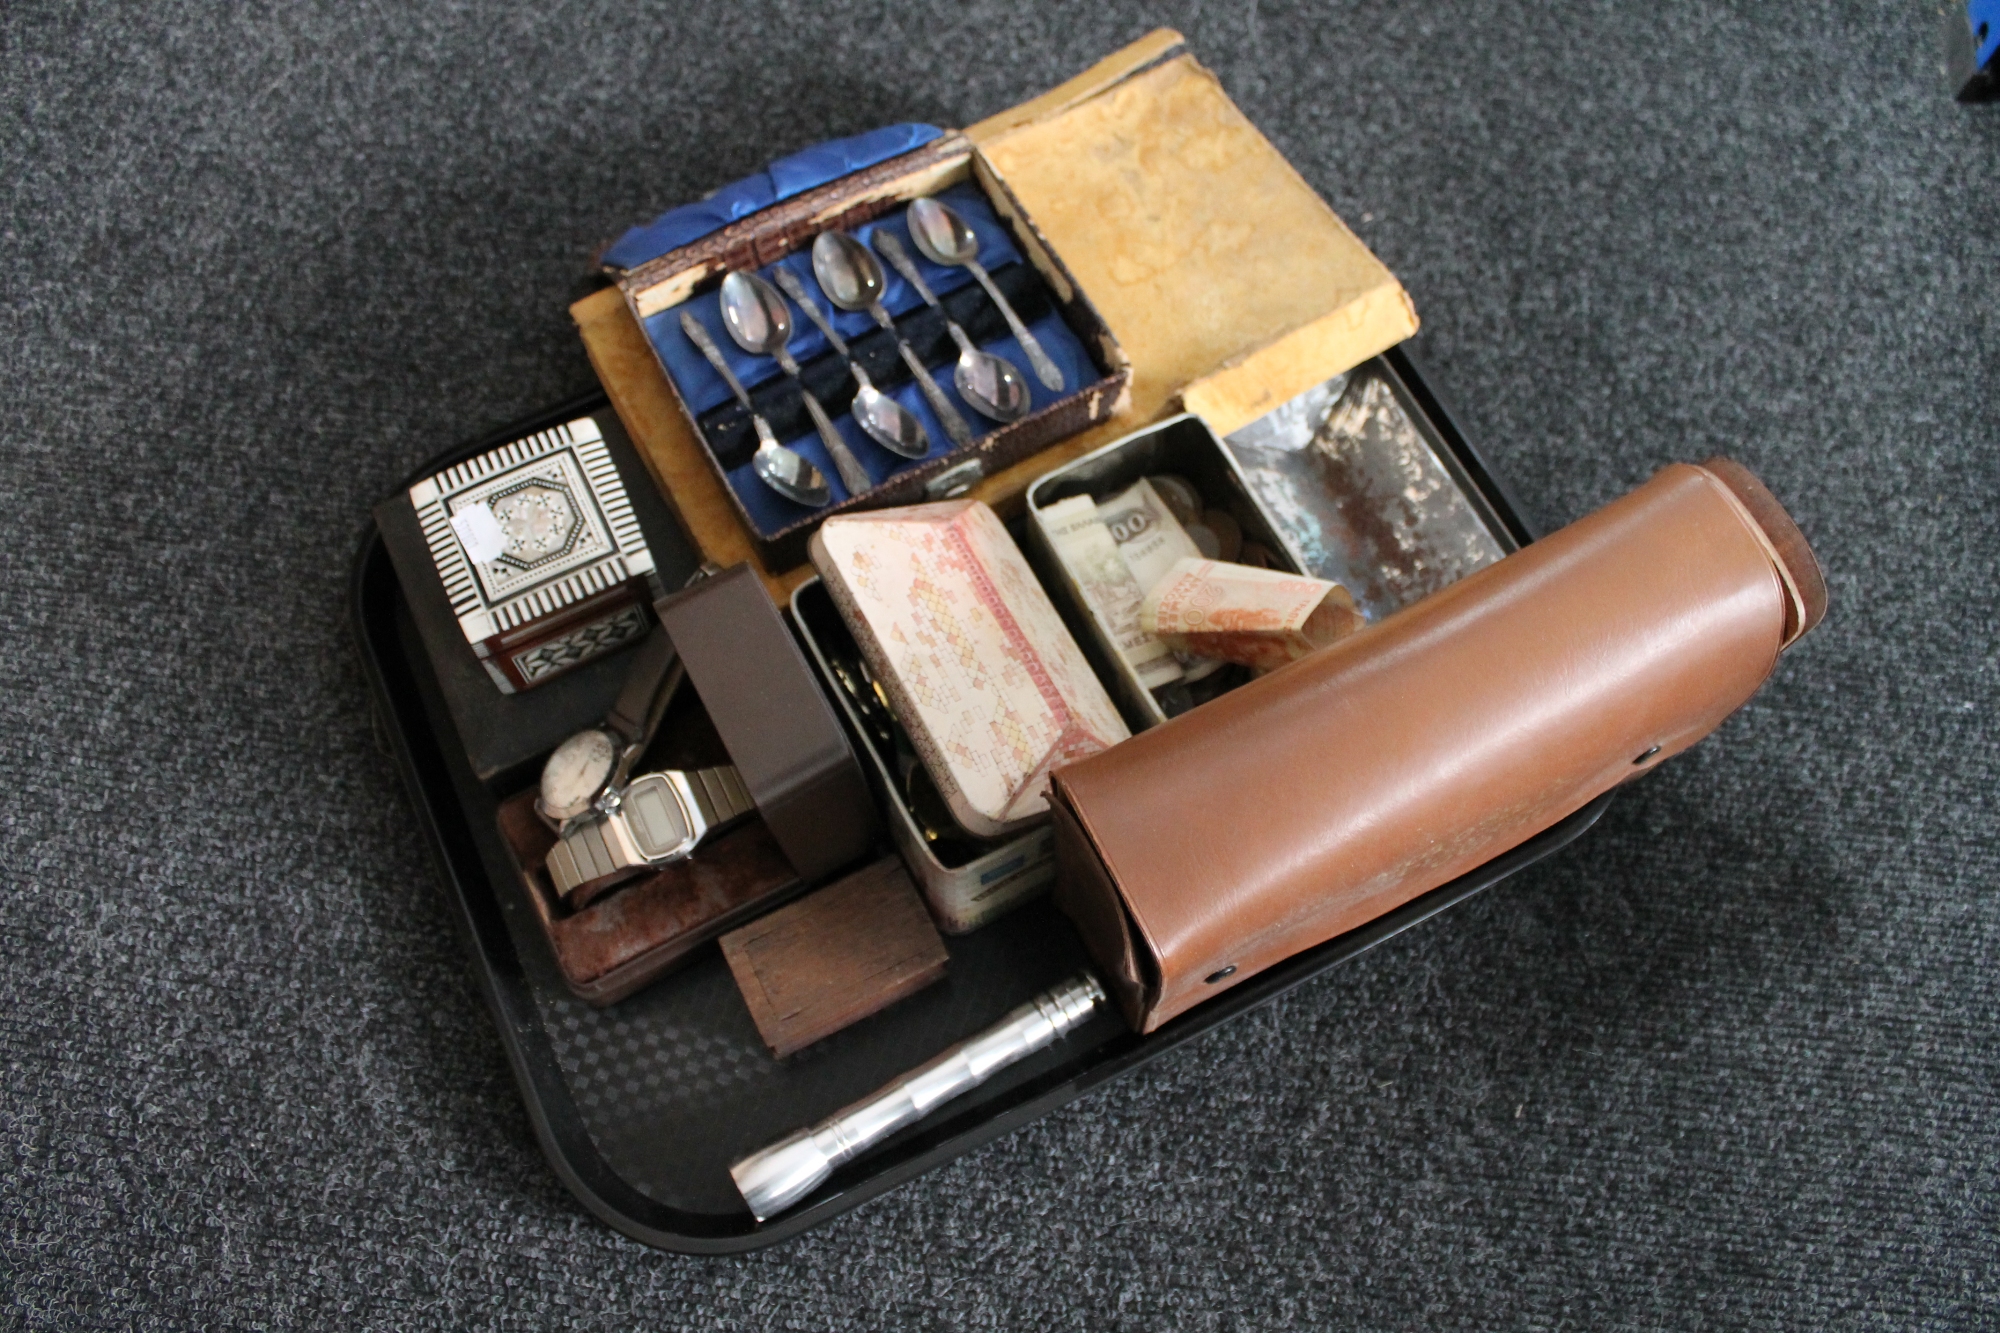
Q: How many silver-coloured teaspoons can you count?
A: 6